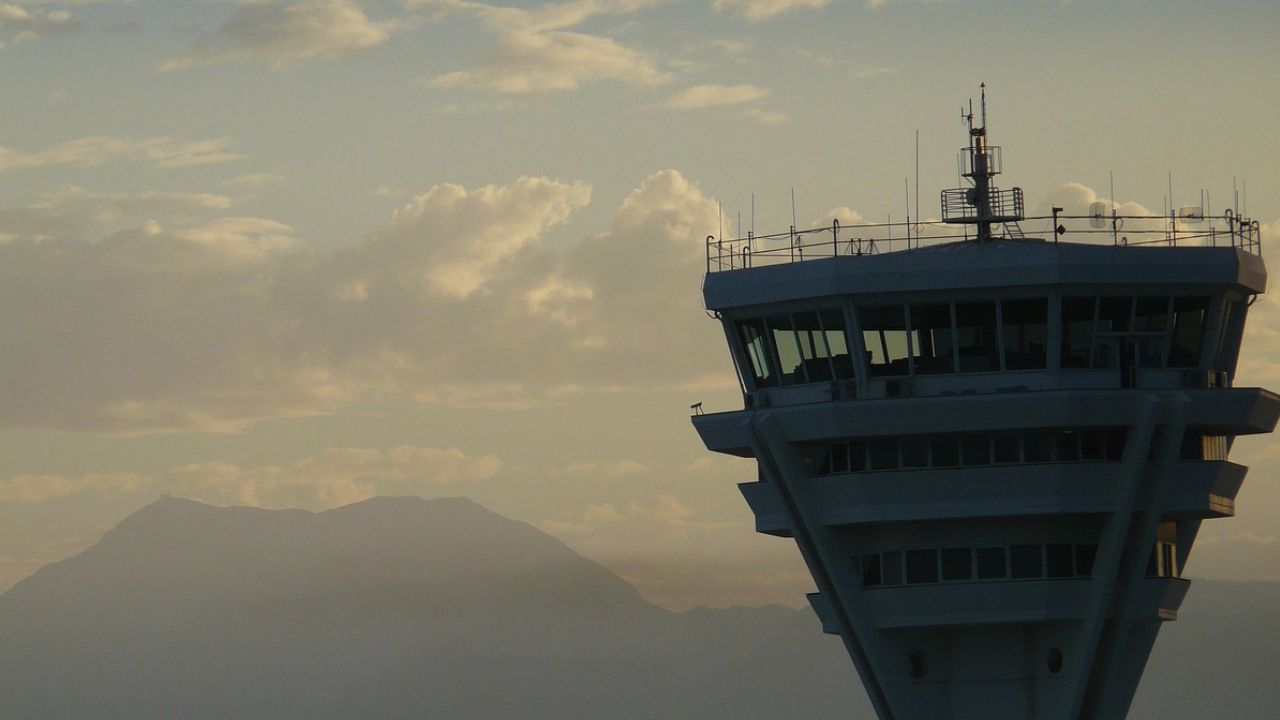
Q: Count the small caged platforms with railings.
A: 2